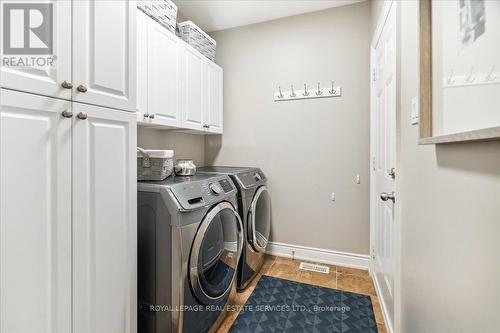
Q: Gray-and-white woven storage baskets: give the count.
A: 3